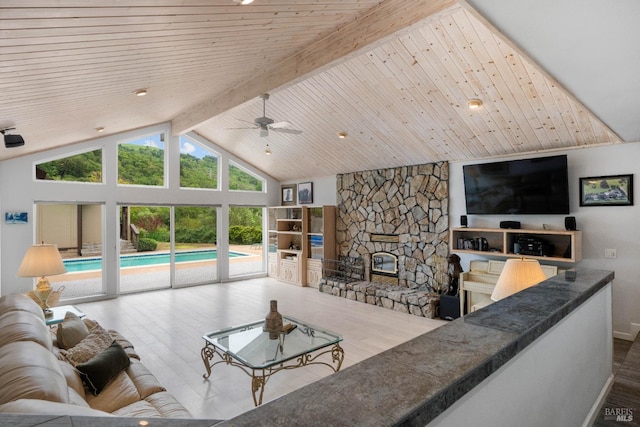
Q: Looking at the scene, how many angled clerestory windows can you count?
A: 4